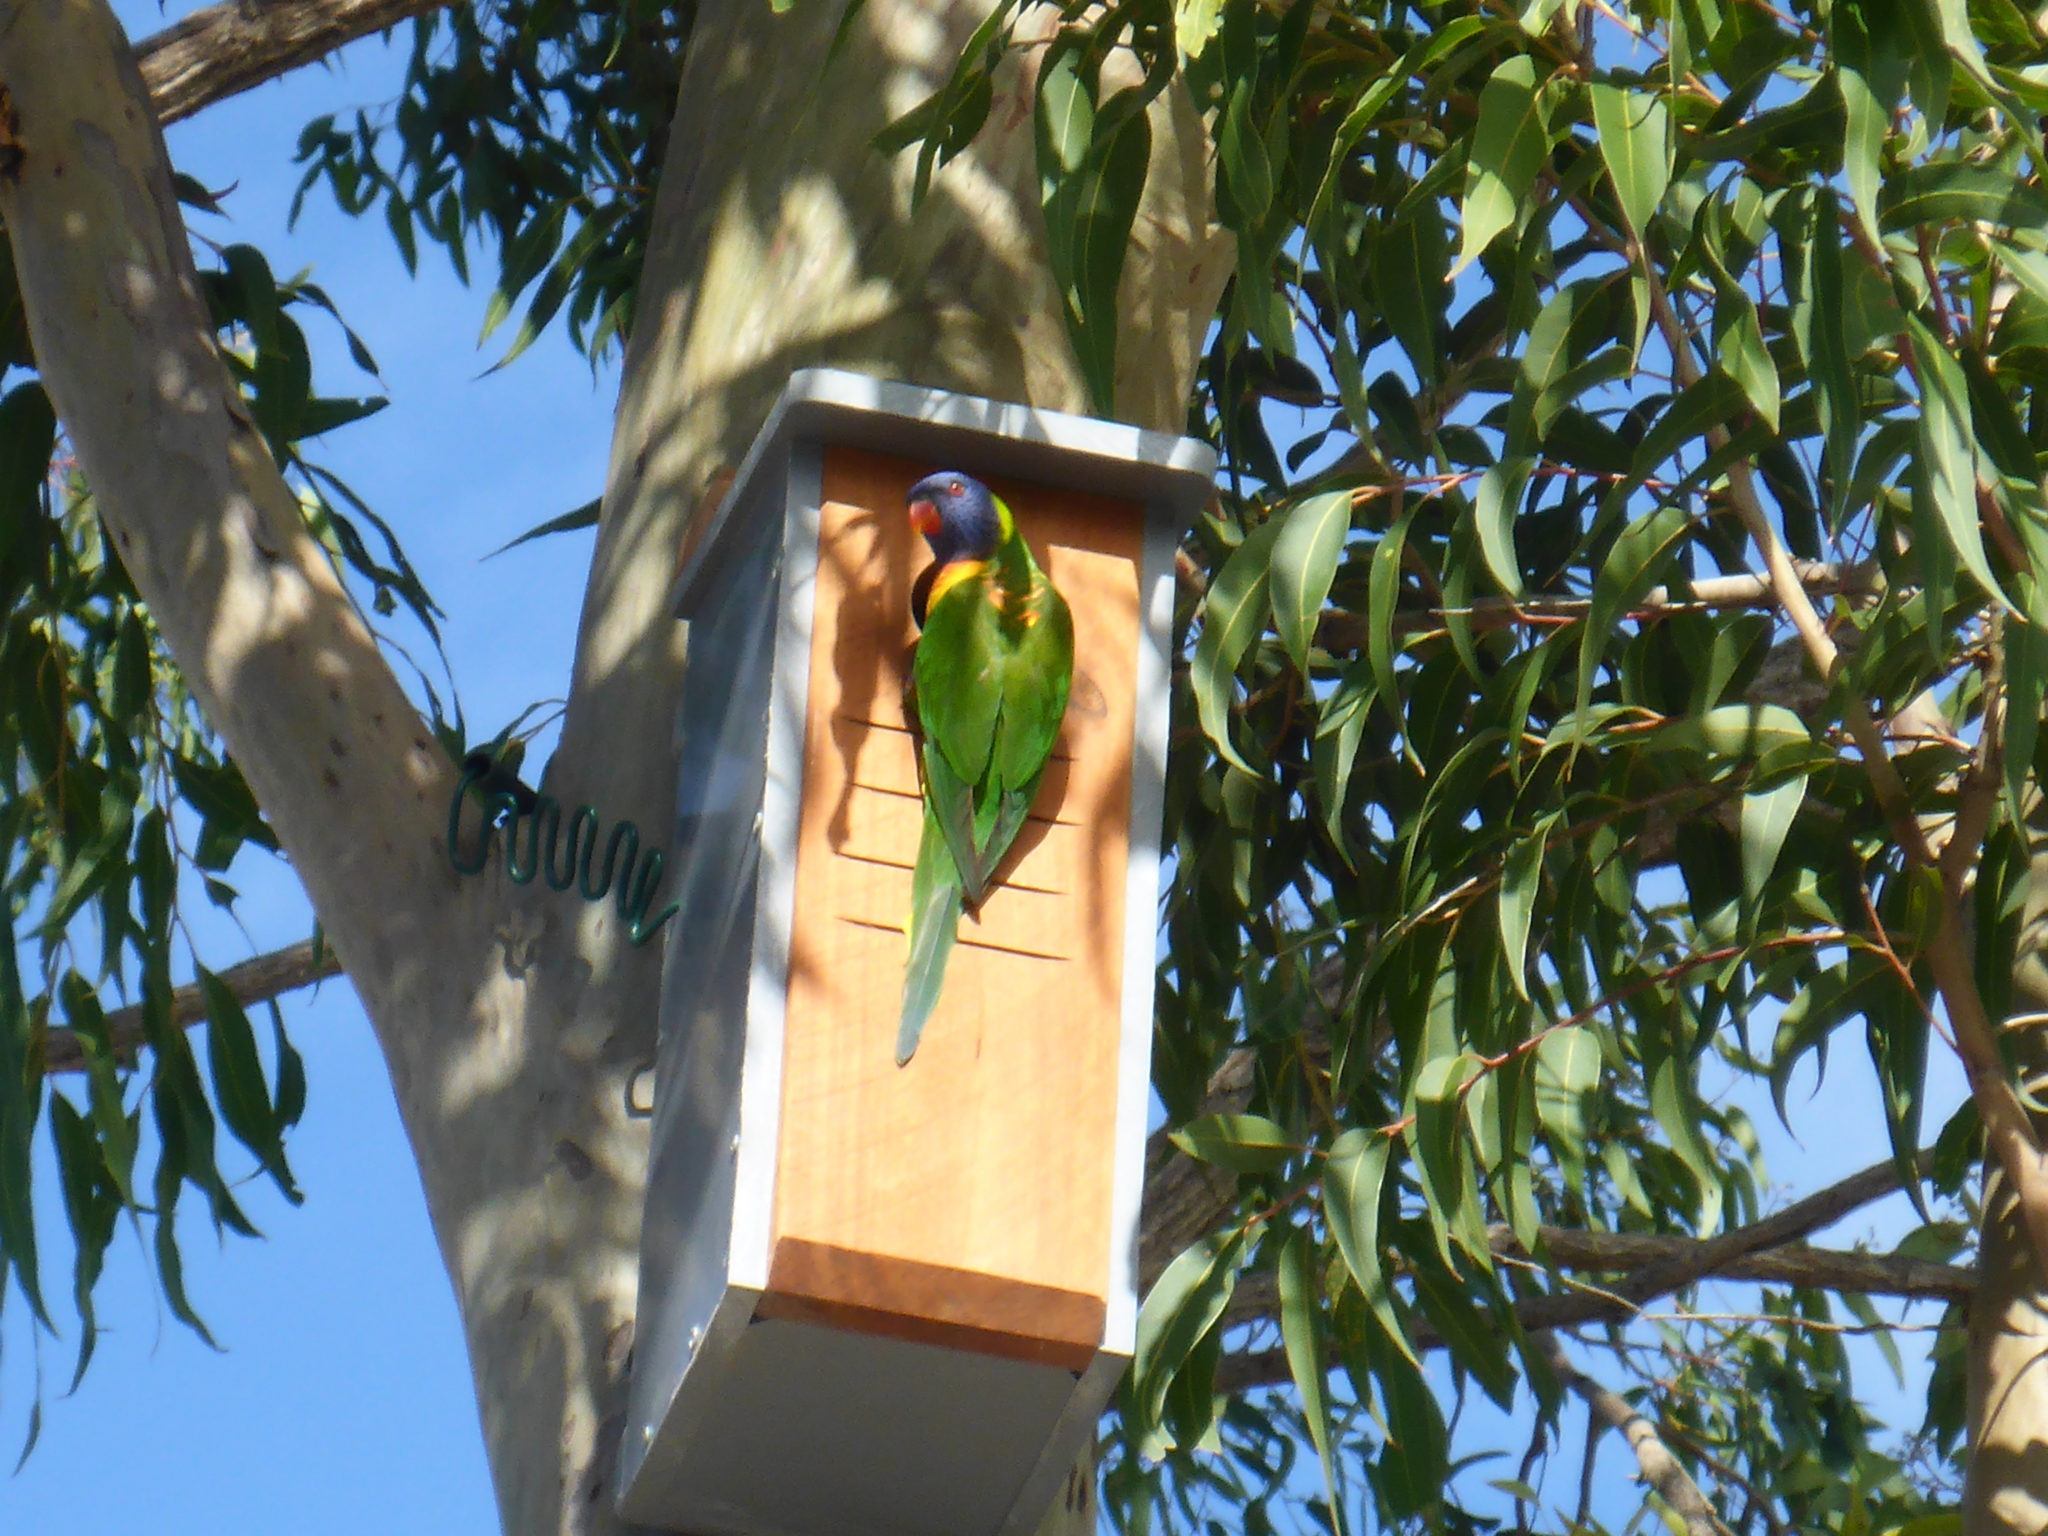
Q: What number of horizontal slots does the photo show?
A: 4